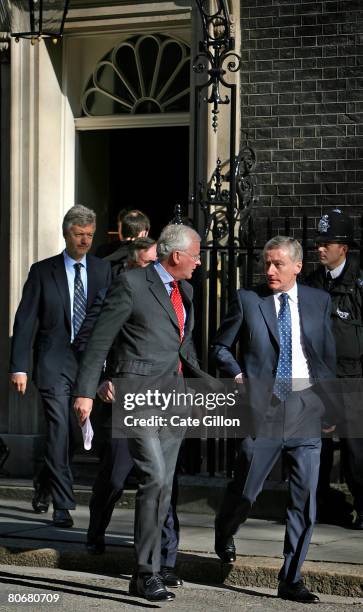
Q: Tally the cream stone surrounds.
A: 1